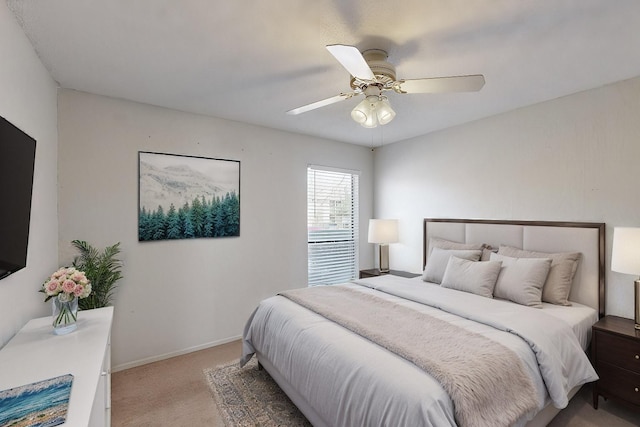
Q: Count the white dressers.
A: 1